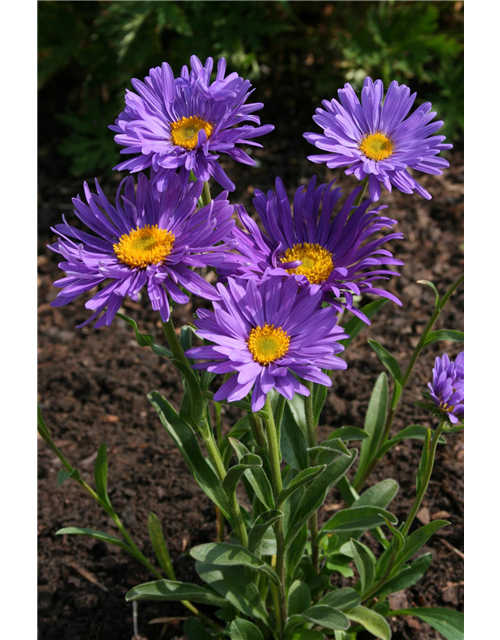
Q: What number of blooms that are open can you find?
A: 5